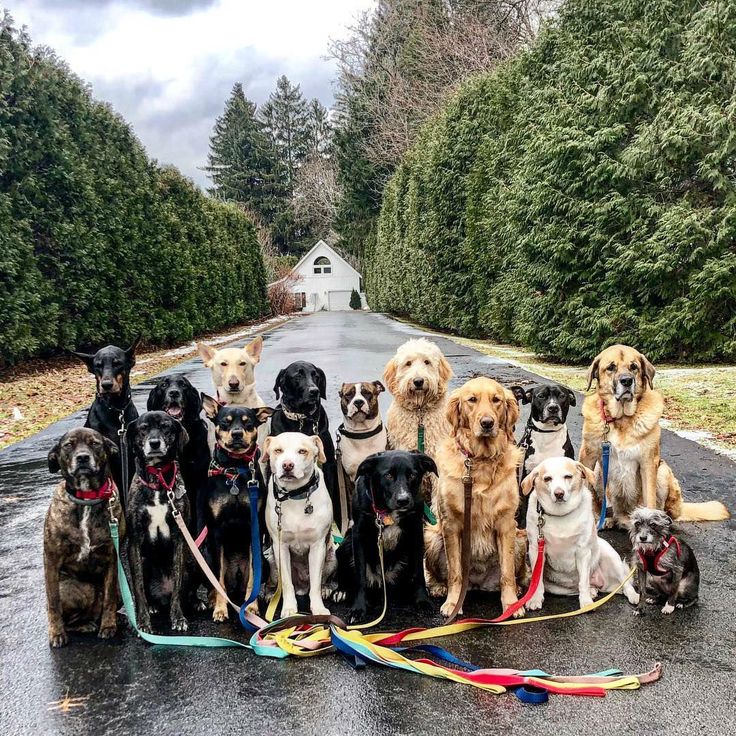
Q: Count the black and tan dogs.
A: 2